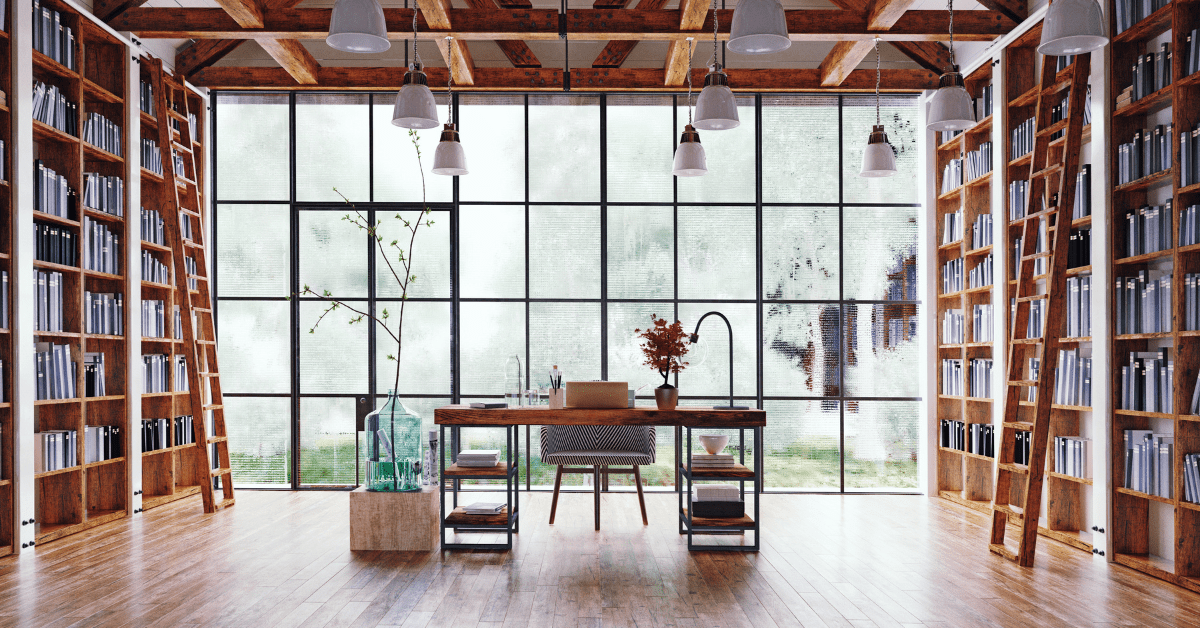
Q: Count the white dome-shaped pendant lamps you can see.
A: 9